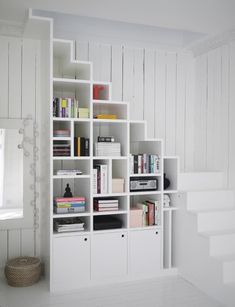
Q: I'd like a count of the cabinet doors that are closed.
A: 3